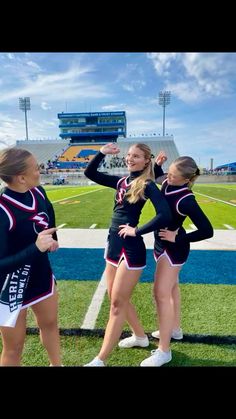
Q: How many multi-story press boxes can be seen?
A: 1